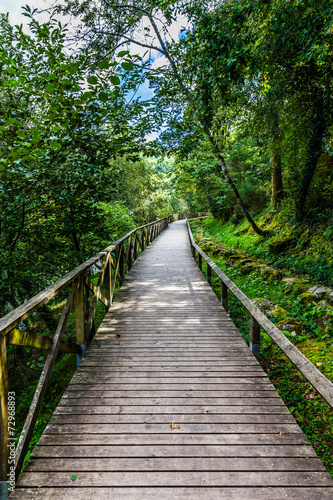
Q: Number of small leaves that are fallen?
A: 2